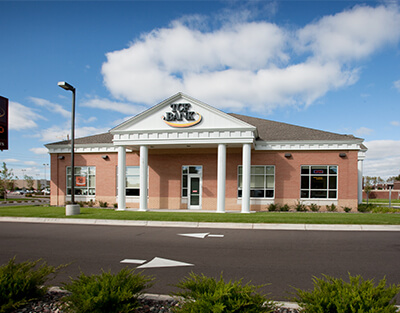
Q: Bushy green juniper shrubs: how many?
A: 4